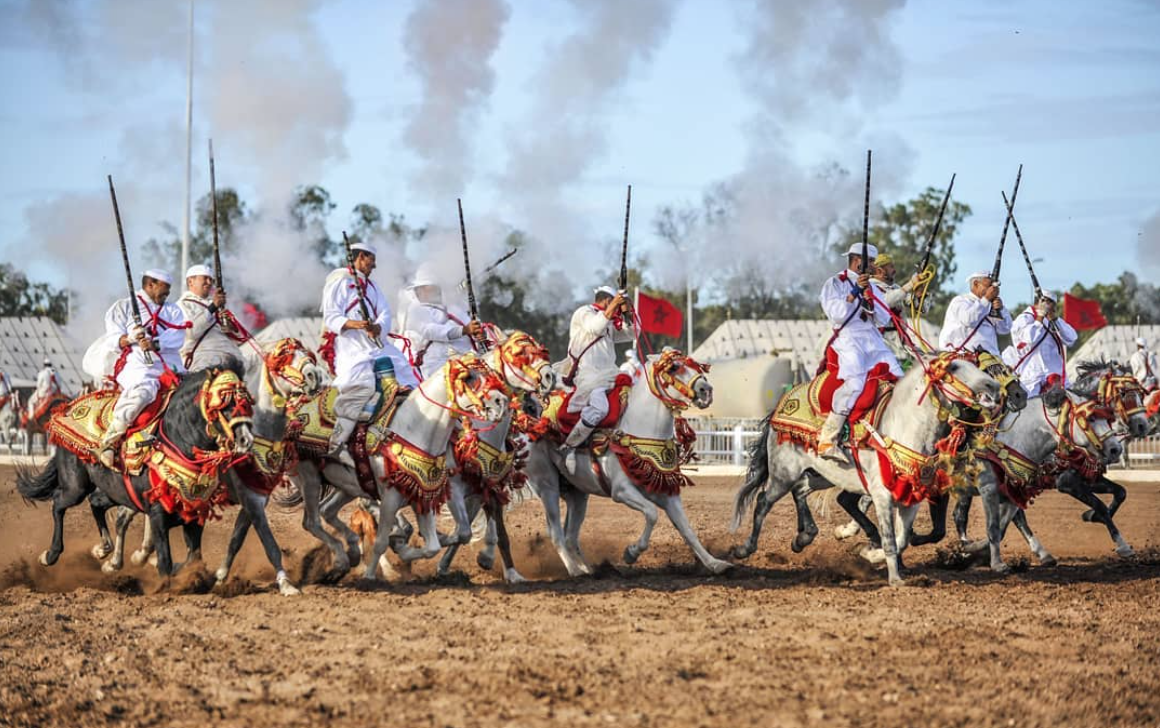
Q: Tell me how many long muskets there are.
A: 10